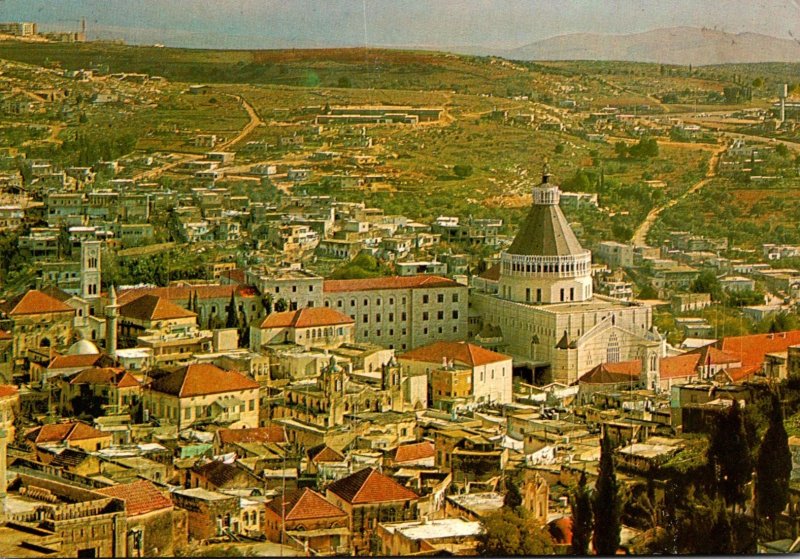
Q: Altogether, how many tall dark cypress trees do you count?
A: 4